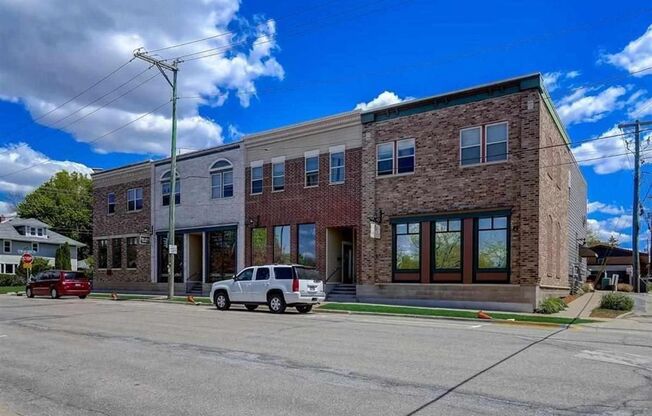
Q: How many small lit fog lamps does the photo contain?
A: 0